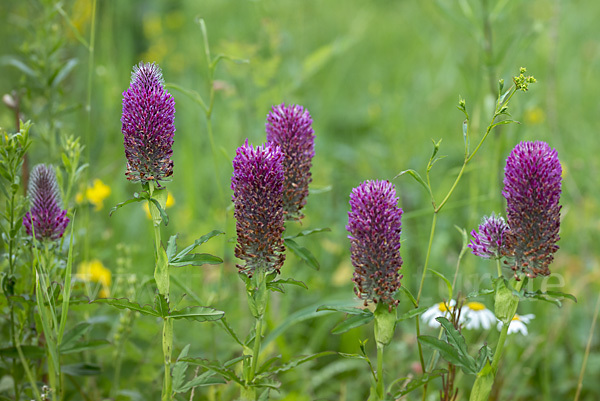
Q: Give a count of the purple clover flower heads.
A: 7